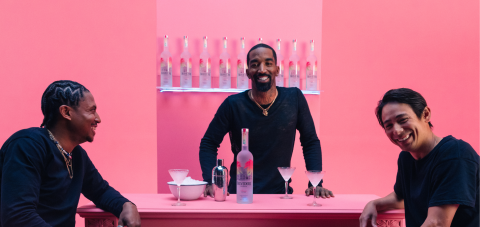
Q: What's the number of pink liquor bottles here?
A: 10